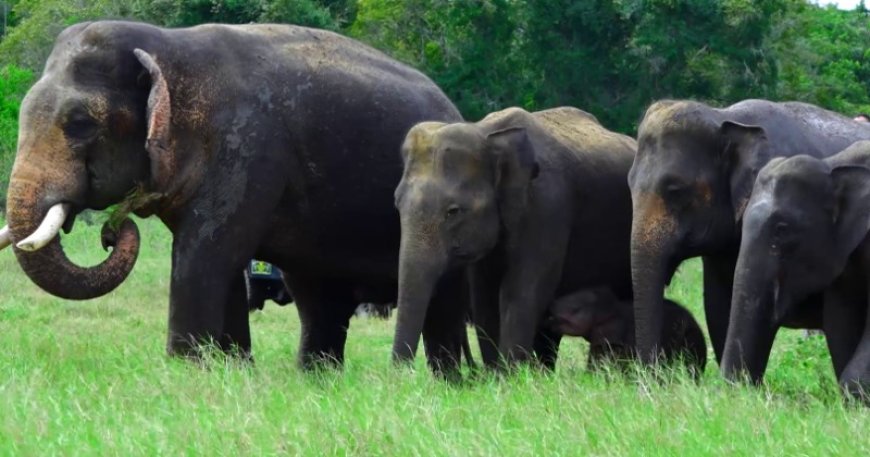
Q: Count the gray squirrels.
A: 0